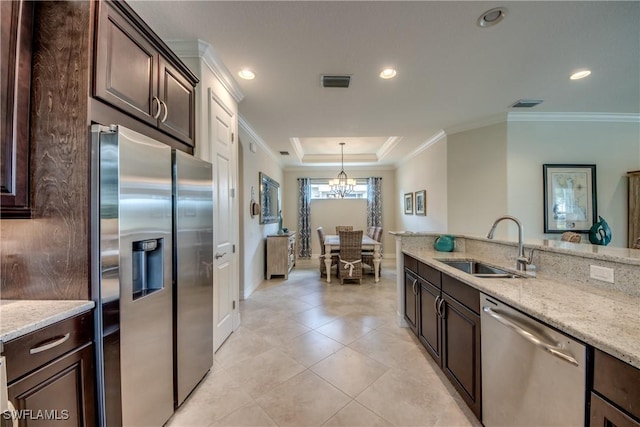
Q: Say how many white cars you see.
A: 0